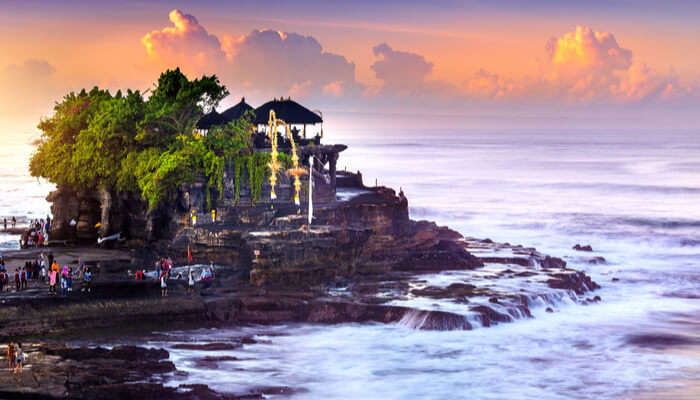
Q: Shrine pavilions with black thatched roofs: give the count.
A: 3